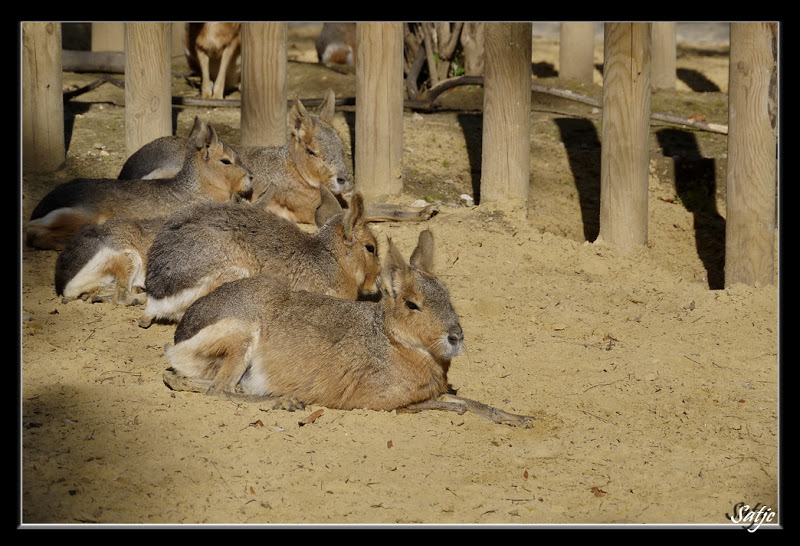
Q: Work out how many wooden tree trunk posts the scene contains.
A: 11